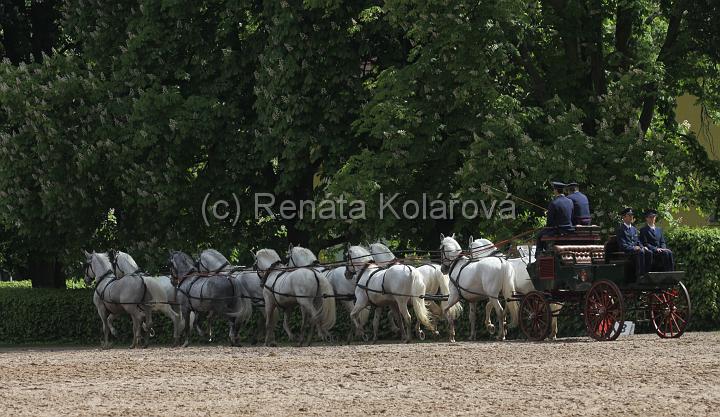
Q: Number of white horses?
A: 9